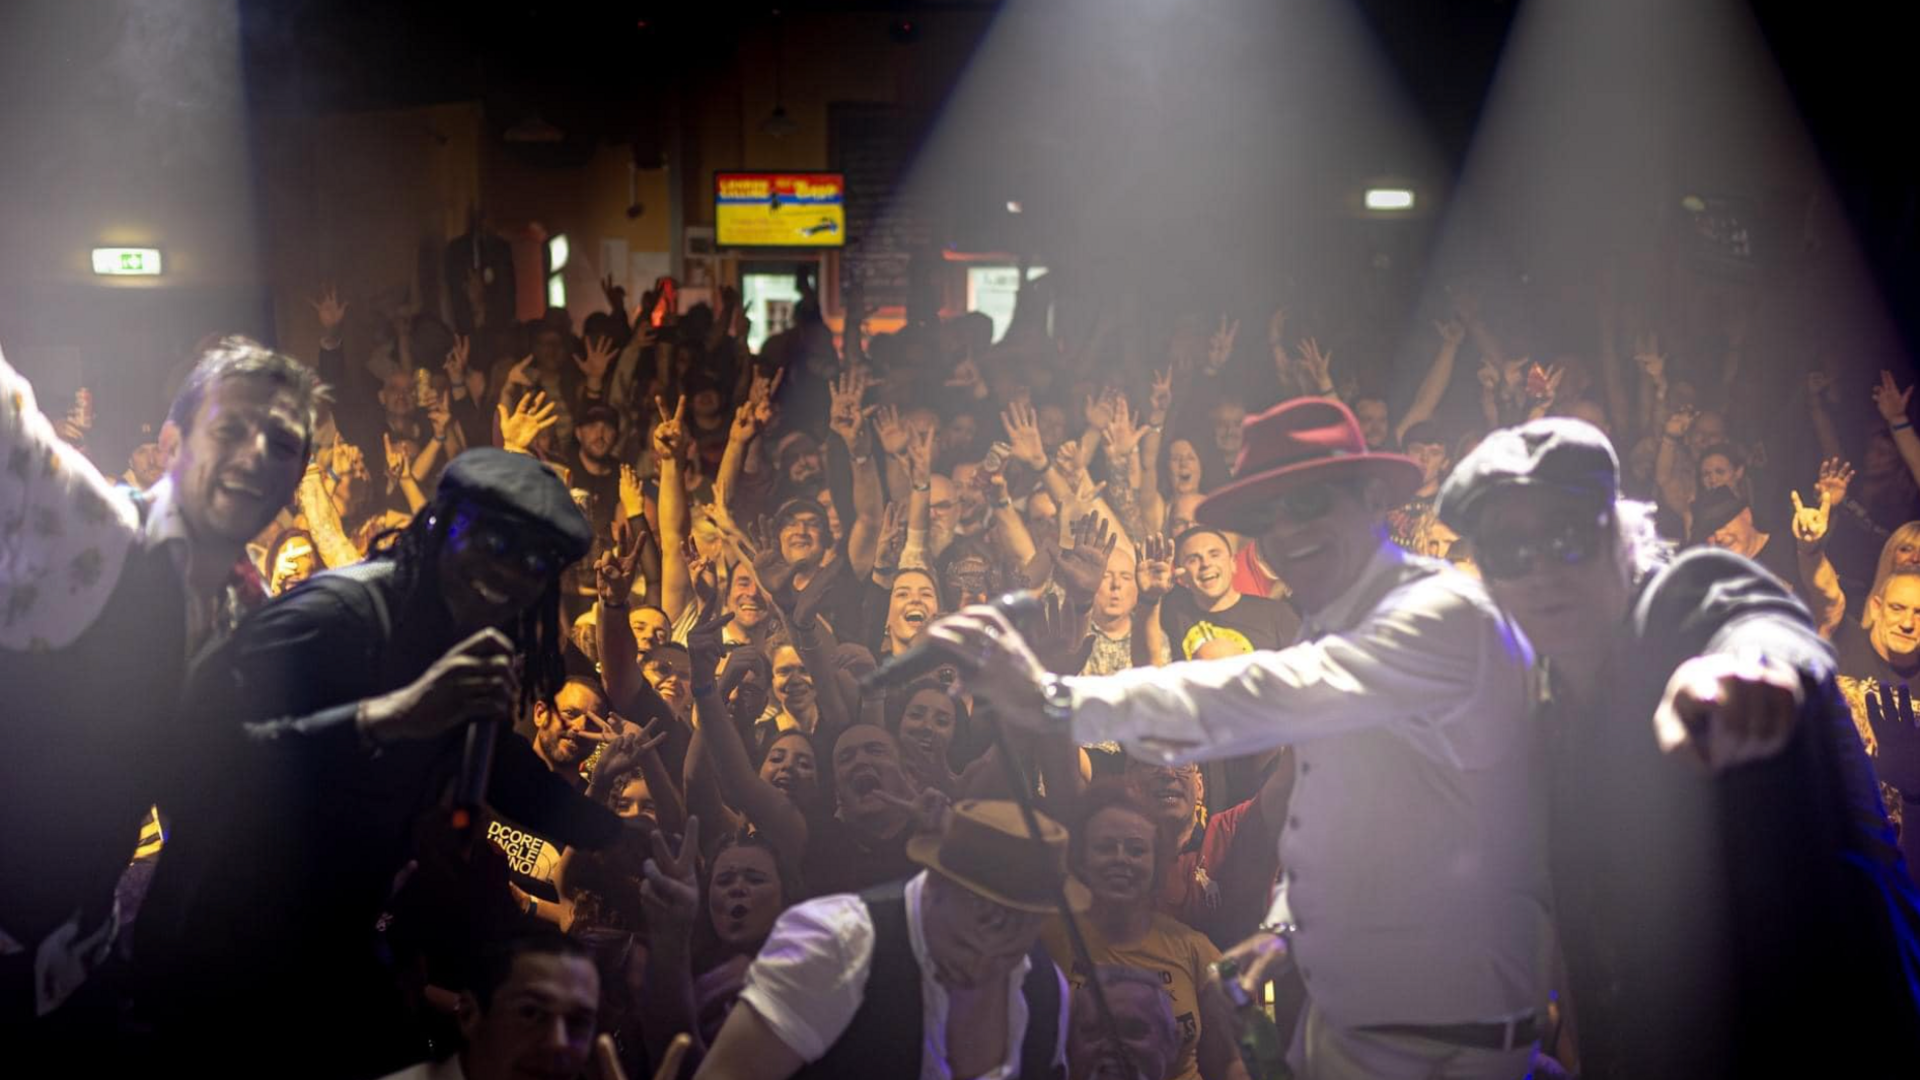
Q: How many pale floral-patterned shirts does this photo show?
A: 1